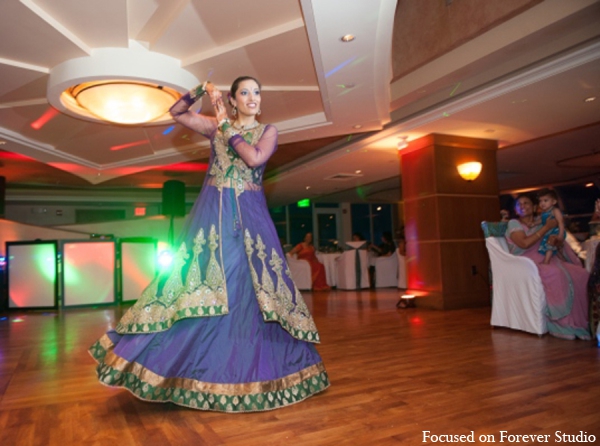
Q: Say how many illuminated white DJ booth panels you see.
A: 3